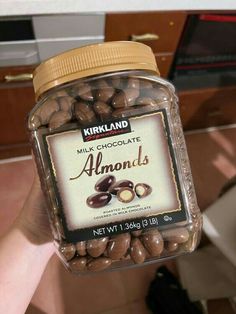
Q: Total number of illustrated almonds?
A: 5